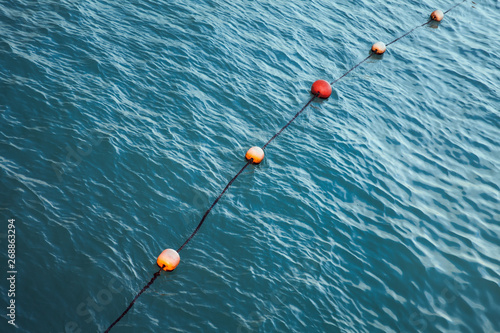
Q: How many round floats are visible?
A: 5